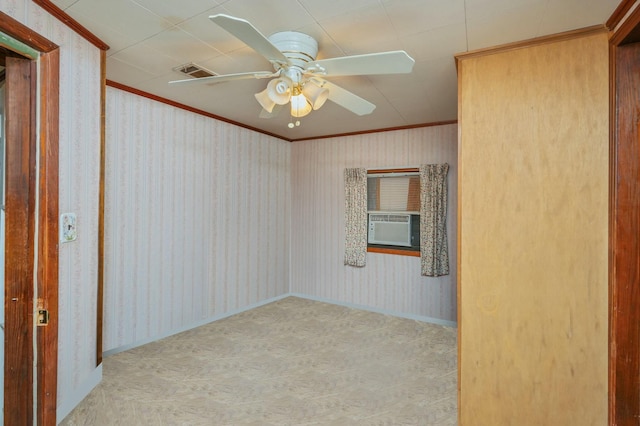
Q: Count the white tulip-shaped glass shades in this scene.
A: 4